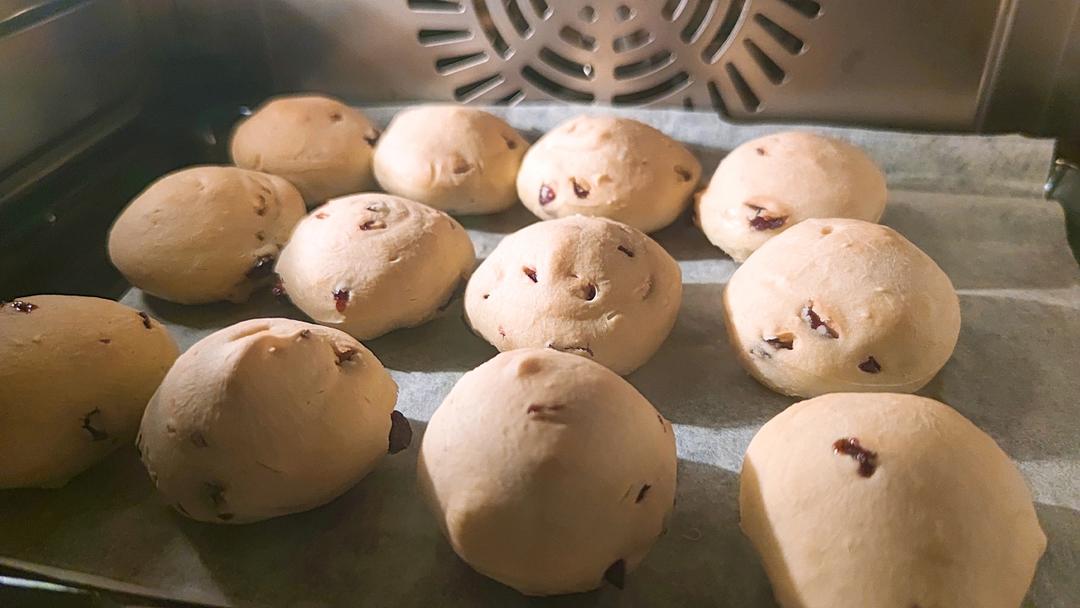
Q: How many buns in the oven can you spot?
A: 12